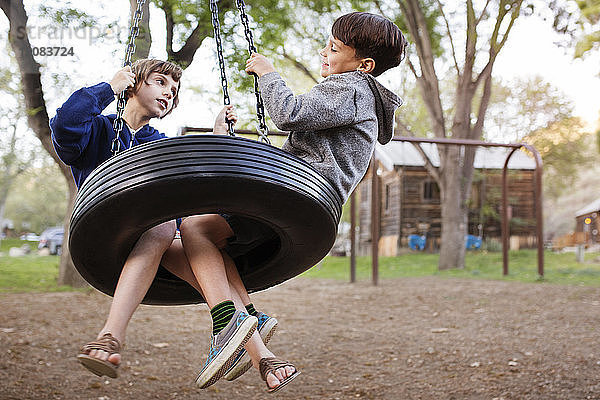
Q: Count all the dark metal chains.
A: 3